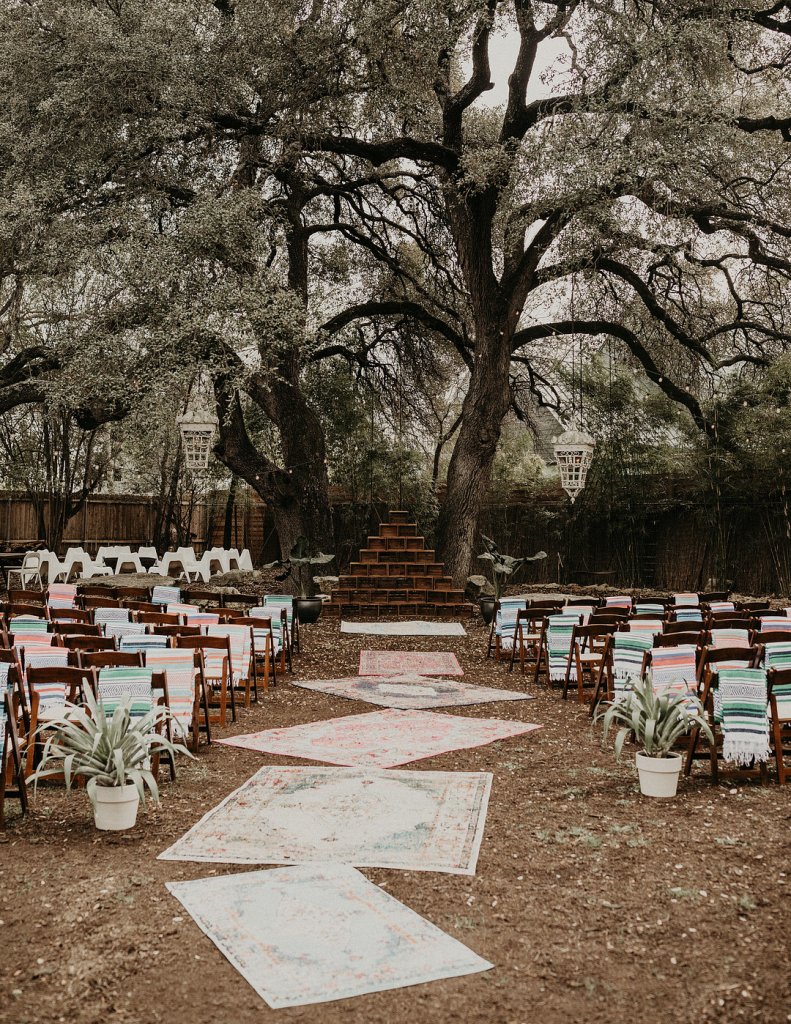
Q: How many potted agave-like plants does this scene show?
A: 2